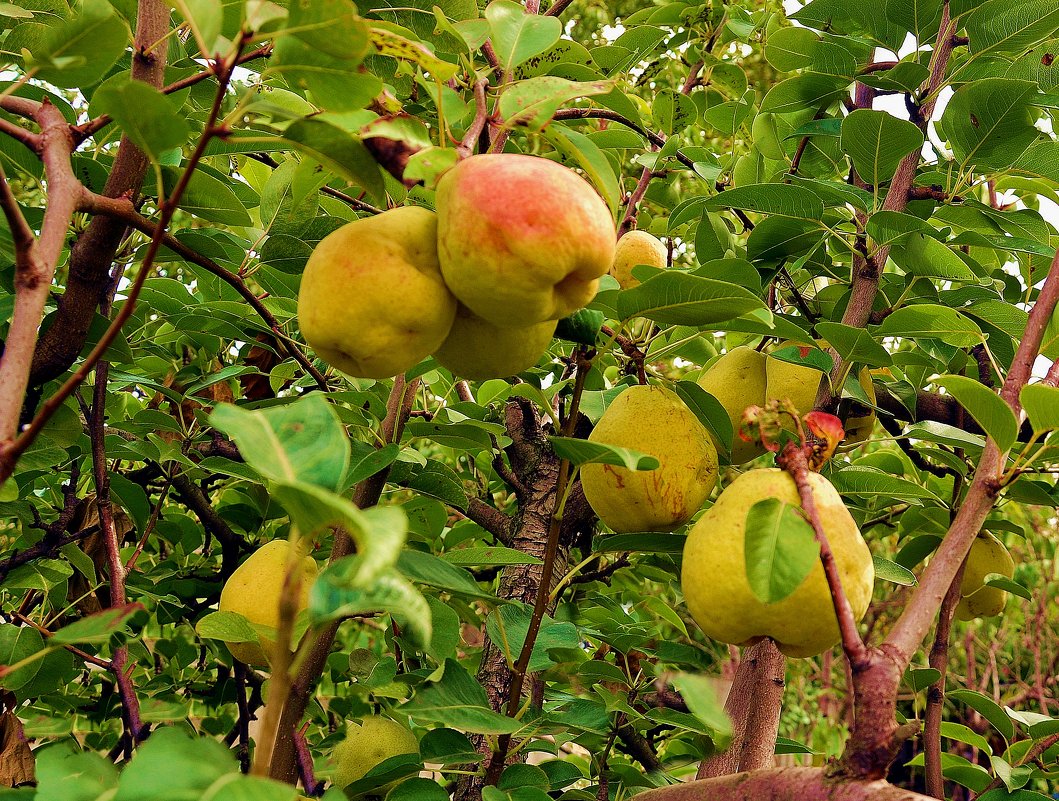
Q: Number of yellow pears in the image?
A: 11